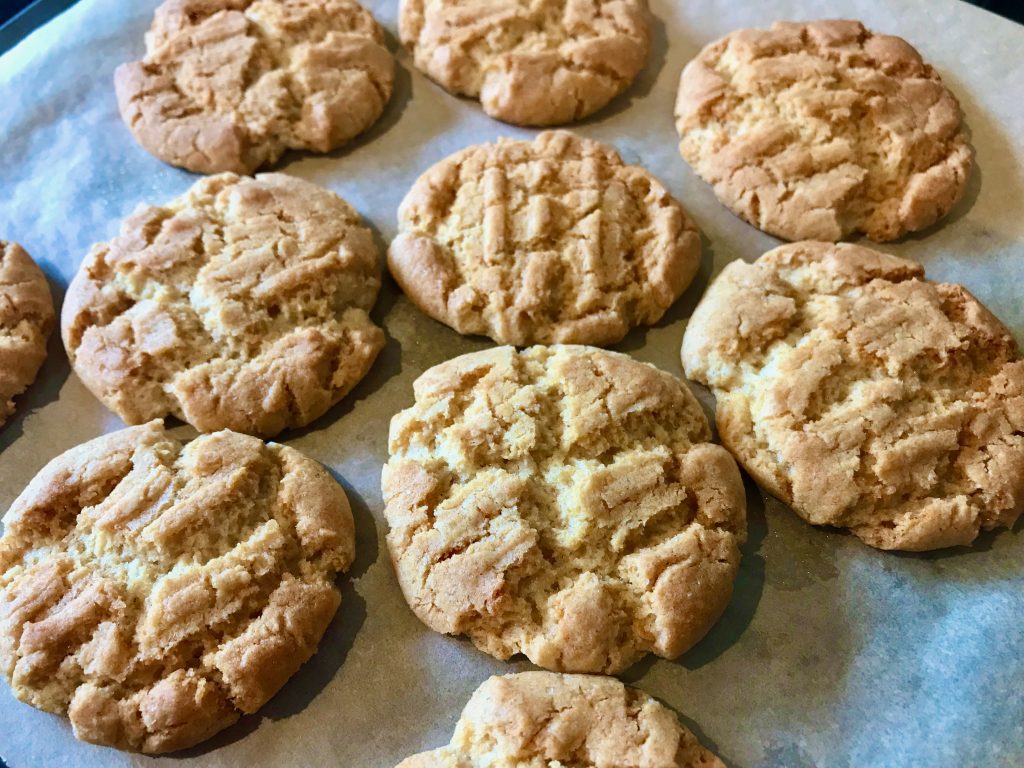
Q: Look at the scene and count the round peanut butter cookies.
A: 10